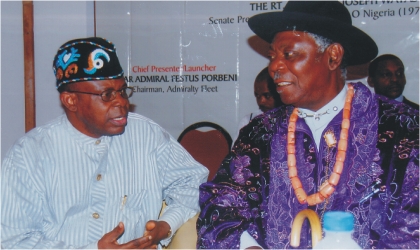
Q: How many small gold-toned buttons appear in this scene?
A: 3